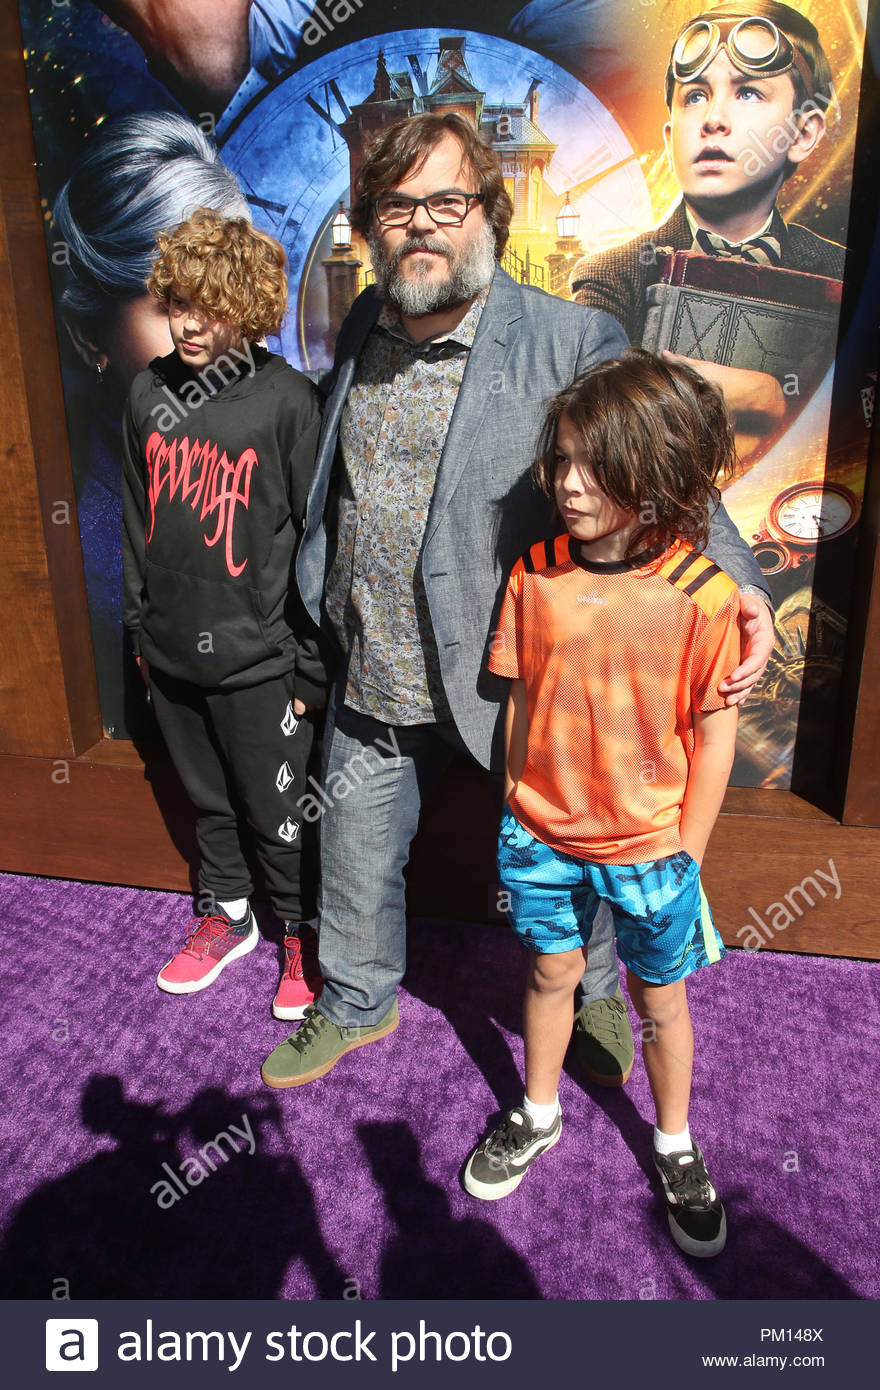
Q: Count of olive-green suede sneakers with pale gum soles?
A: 2